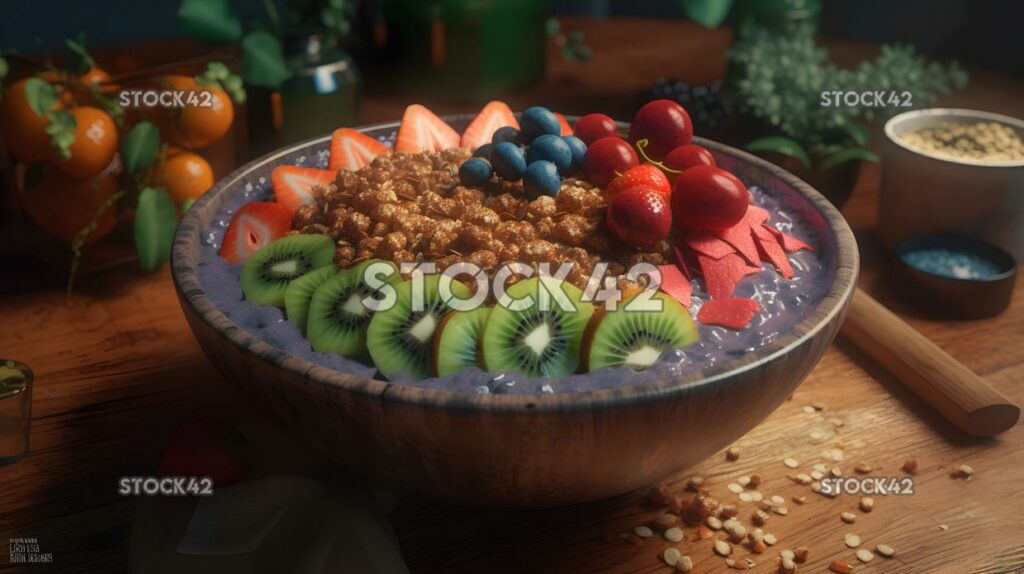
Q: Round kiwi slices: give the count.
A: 7